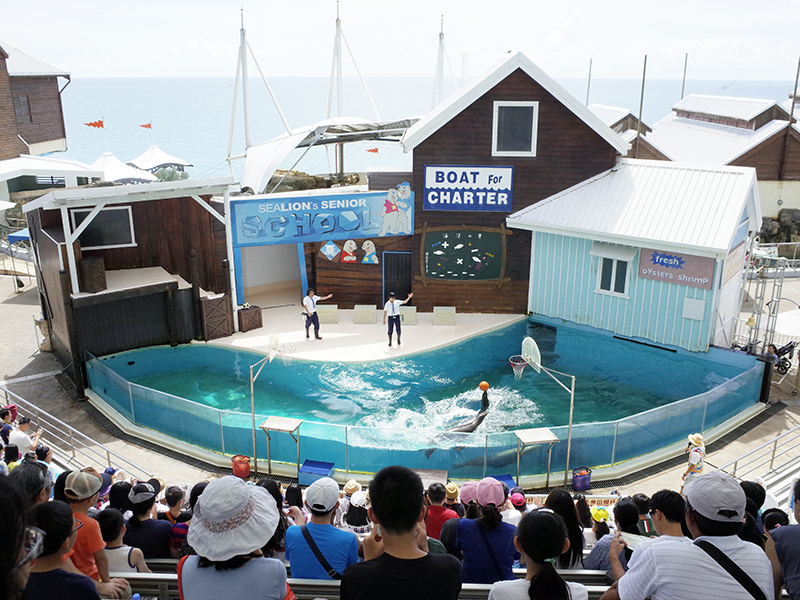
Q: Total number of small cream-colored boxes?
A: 4